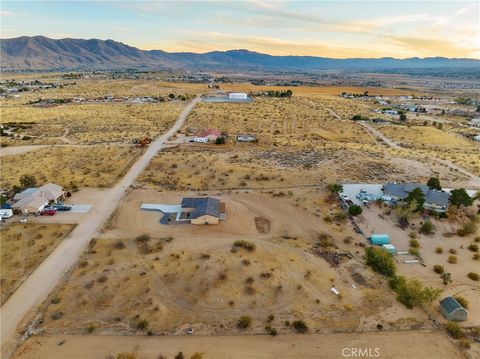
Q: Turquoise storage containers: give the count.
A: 2